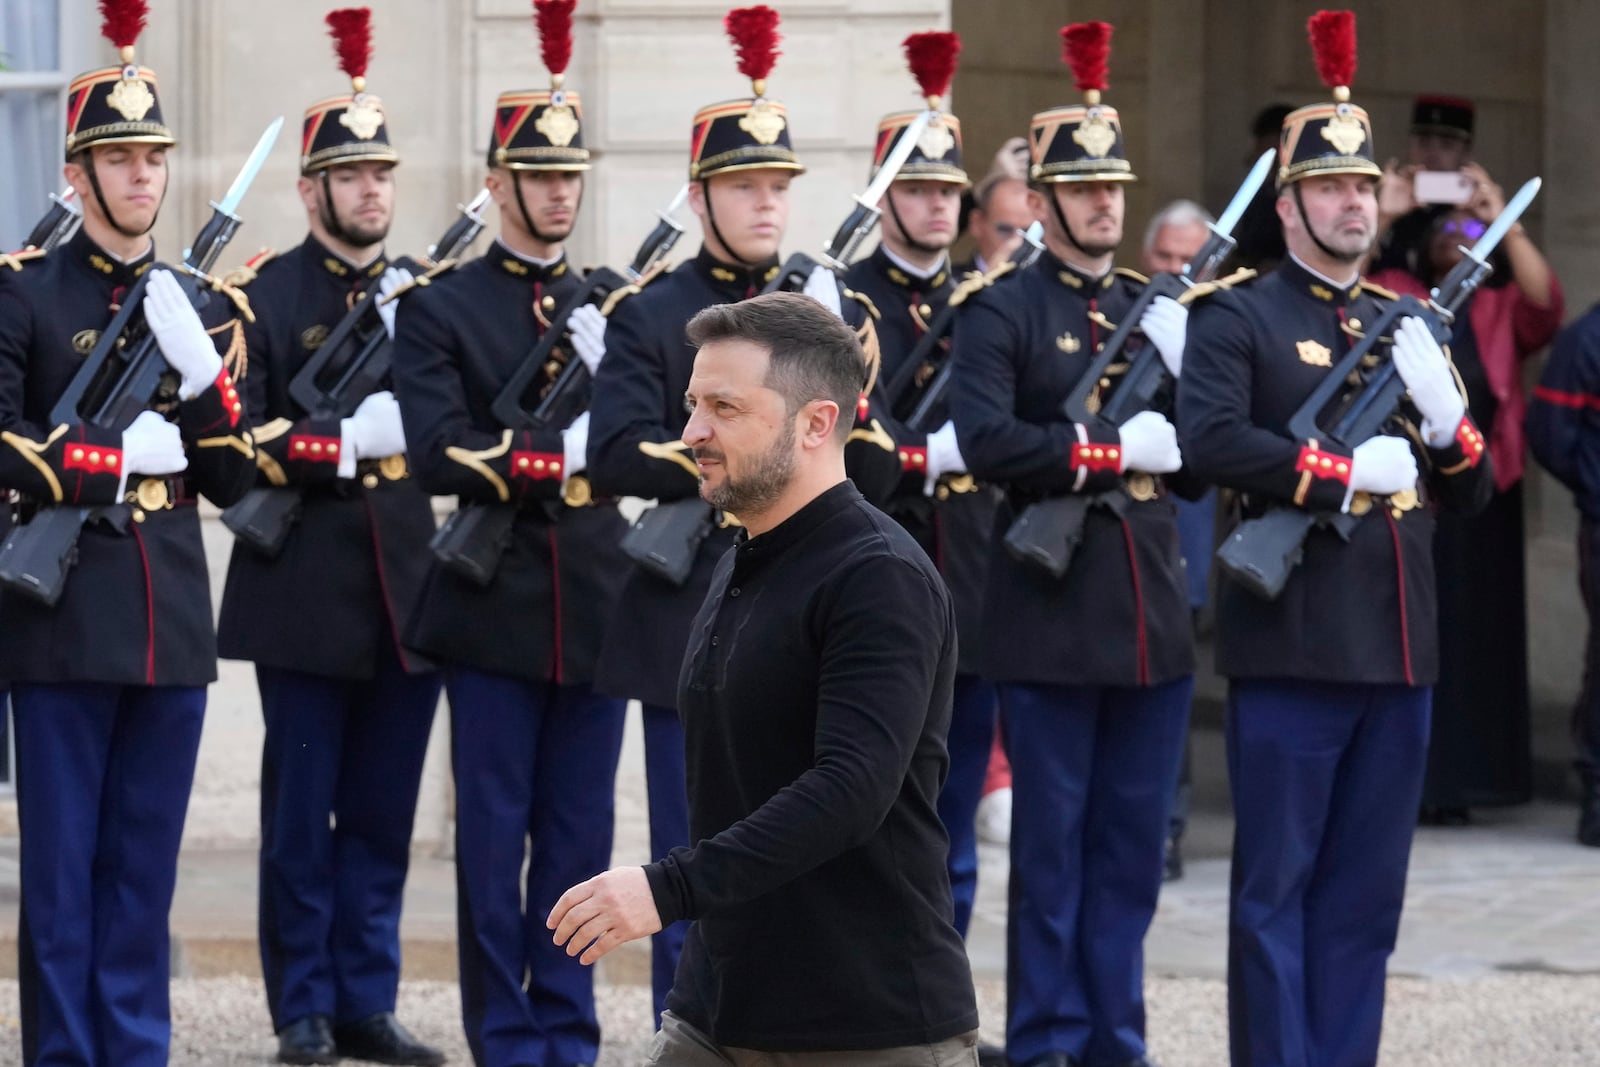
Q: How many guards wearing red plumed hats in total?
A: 7